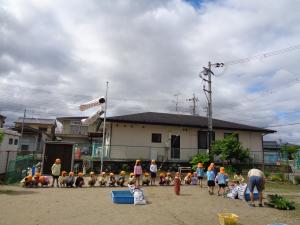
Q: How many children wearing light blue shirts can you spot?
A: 3